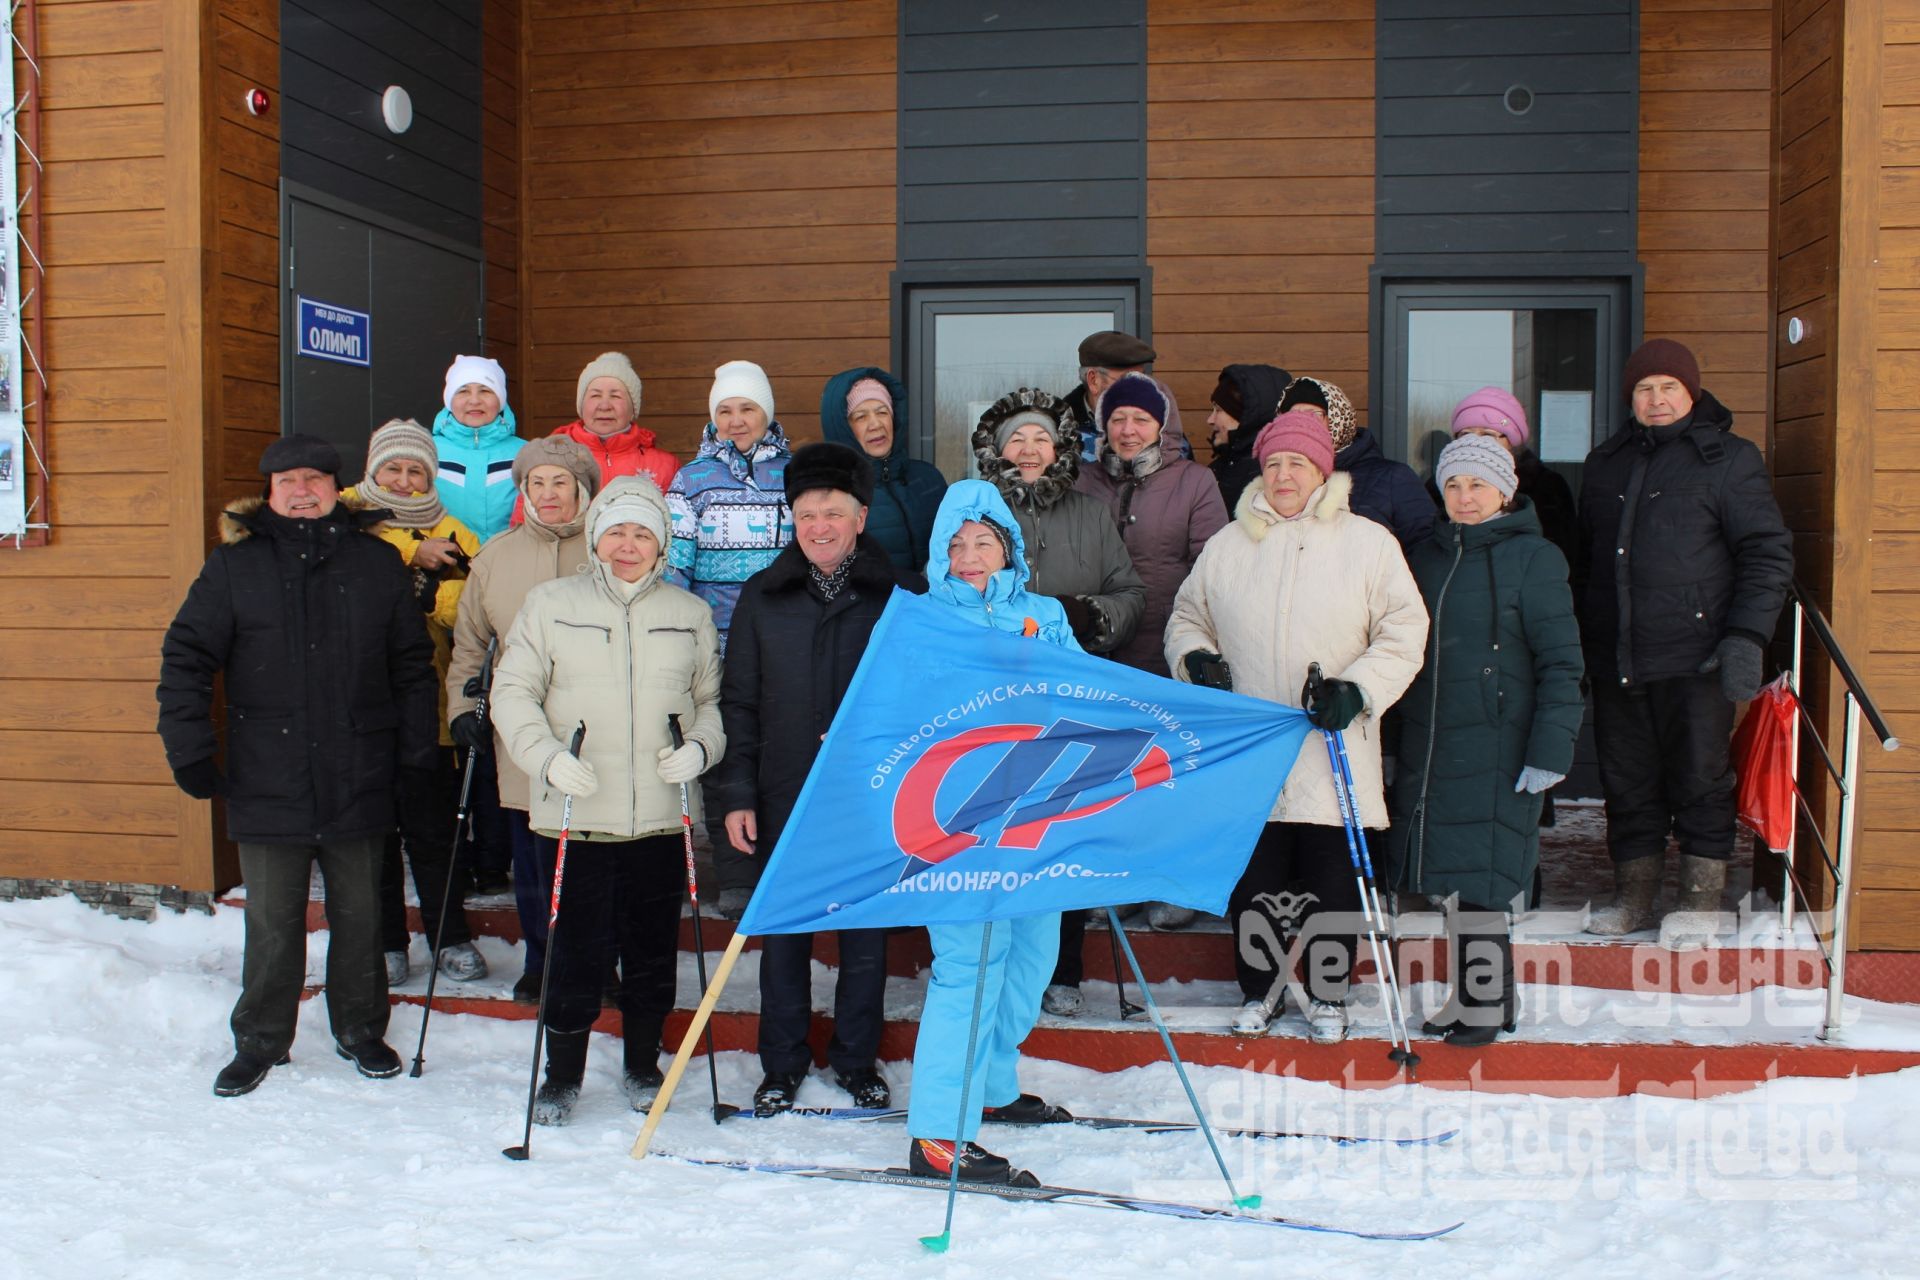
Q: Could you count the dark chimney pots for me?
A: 0